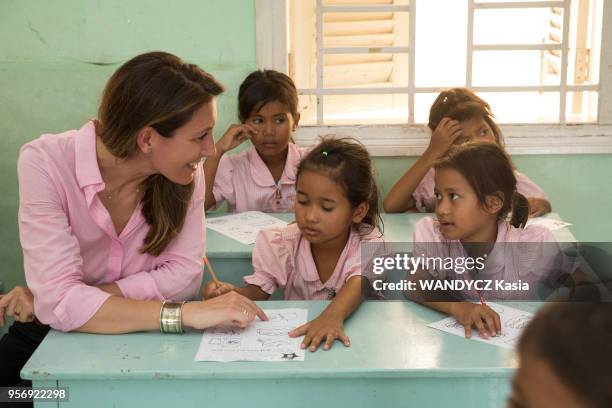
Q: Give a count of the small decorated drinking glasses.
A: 0